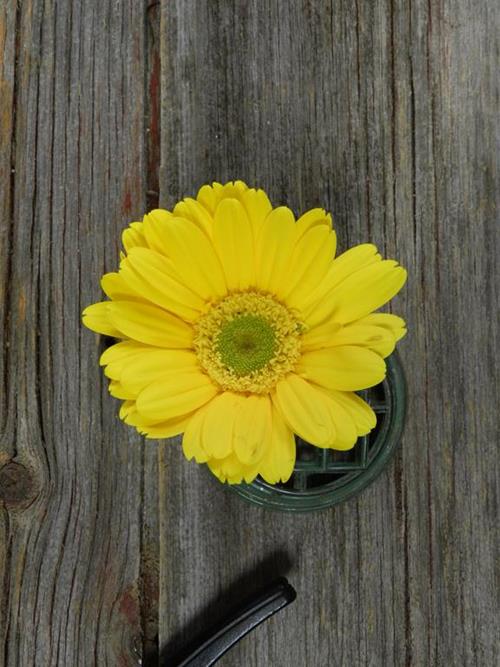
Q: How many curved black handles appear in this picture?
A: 1